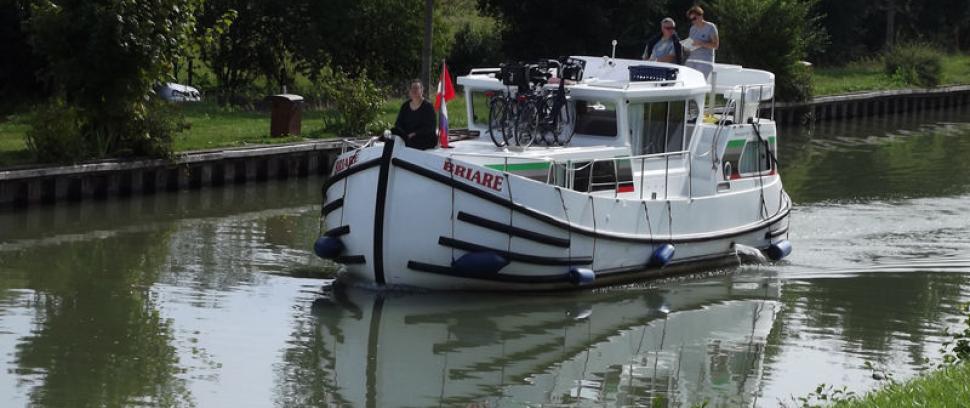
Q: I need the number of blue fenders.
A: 5